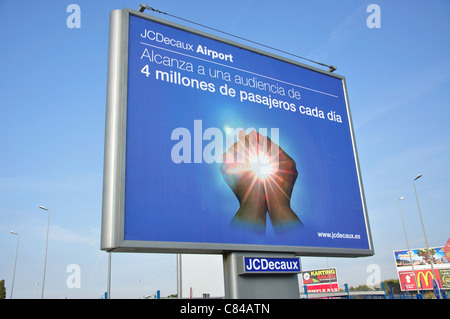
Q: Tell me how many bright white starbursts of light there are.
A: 1